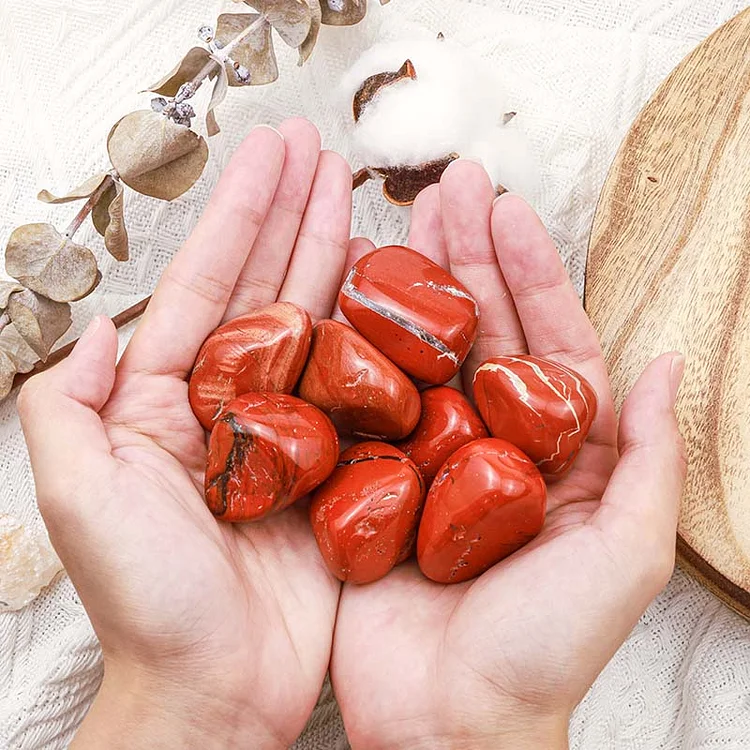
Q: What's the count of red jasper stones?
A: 8